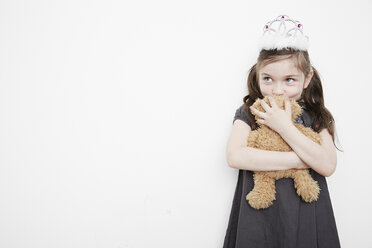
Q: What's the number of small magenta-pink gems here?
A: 3